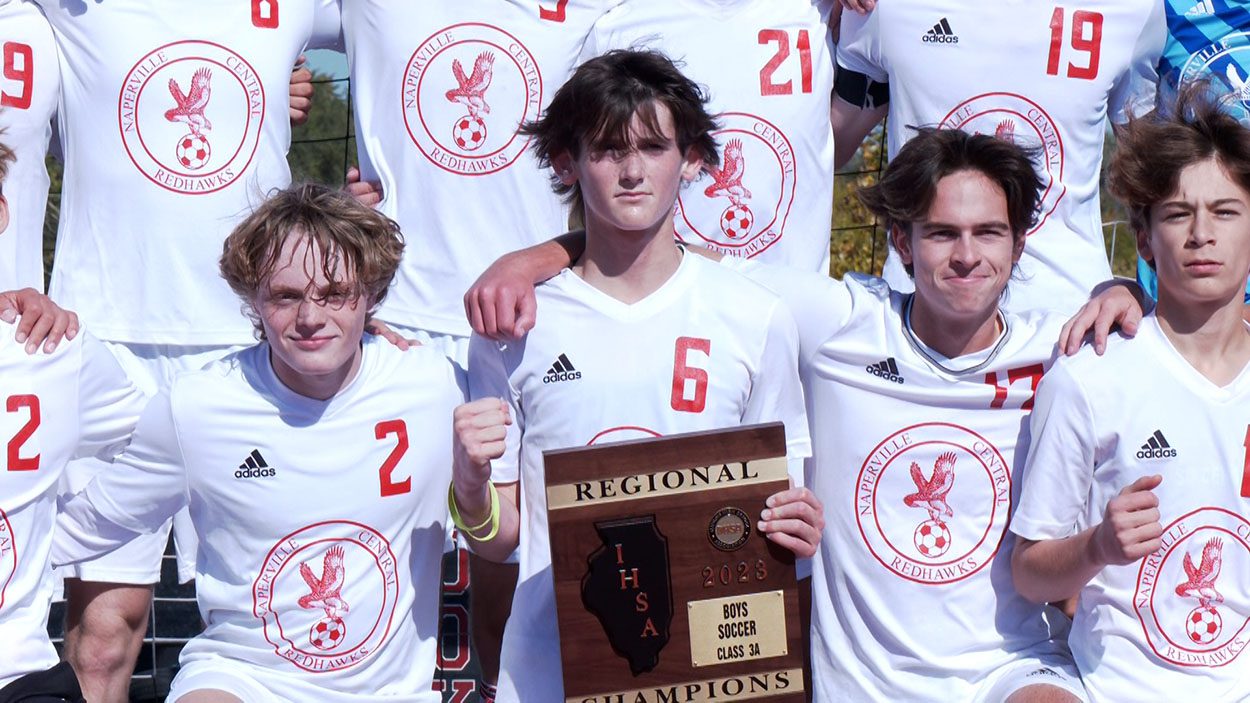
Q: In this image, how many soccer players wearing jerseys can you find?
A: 11